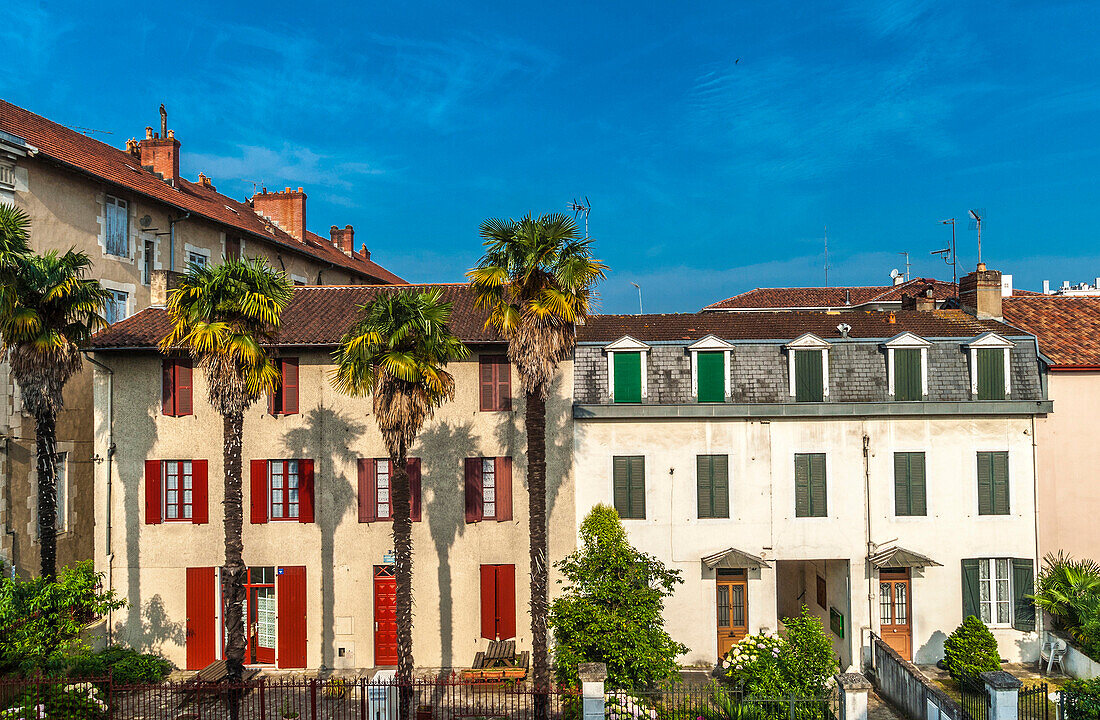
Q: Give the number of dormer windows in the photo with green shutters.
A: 5